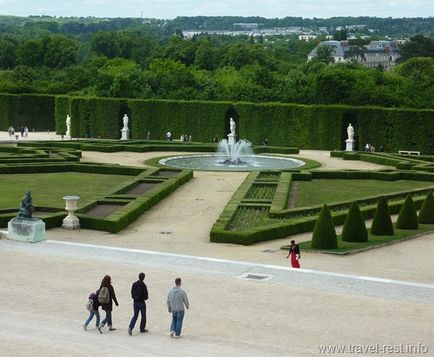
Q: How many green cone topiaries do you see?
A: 5